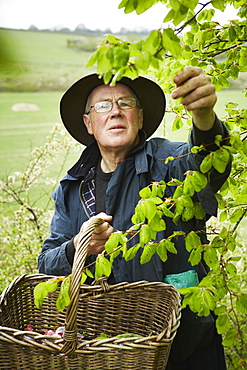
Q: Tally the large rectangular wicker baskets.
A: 1